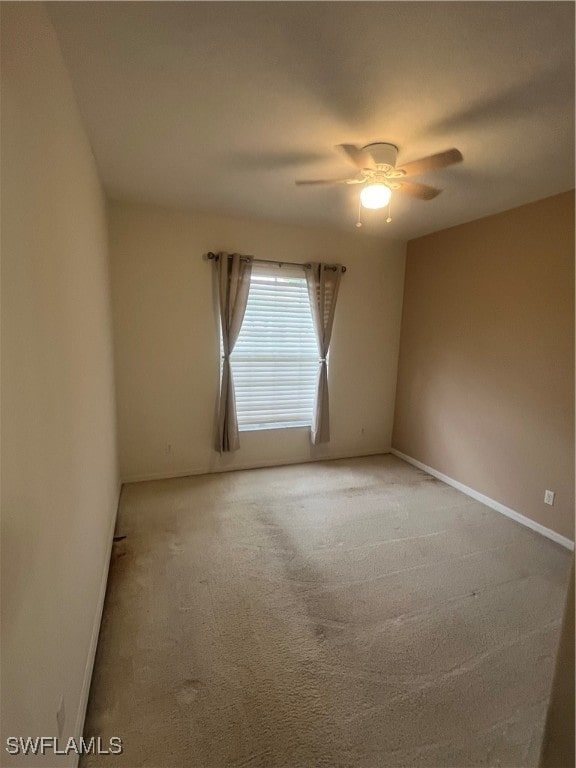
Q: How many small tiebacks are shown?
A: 2